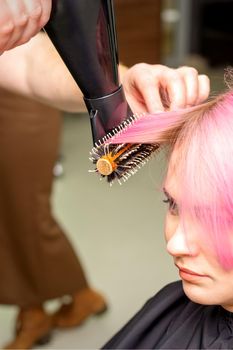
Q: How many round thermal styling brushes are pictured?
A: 1